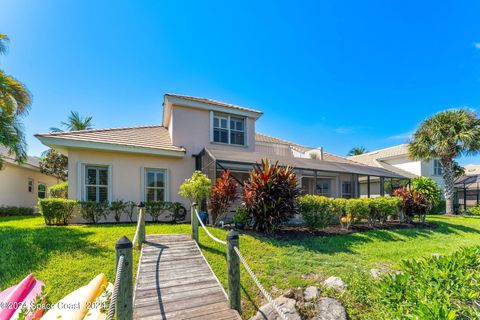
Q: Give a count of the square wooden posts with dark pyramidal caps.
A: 4